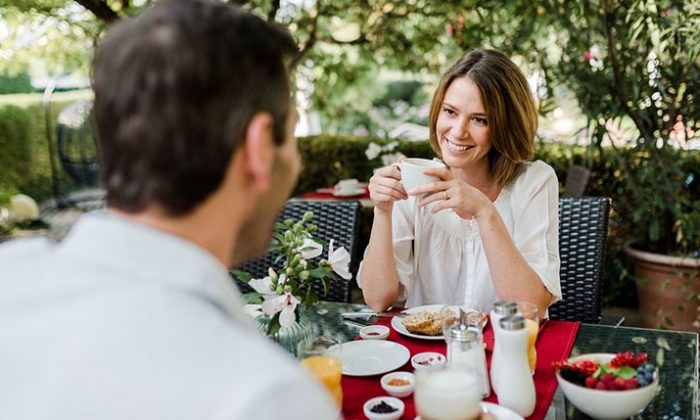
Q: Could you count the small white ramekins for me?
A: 4